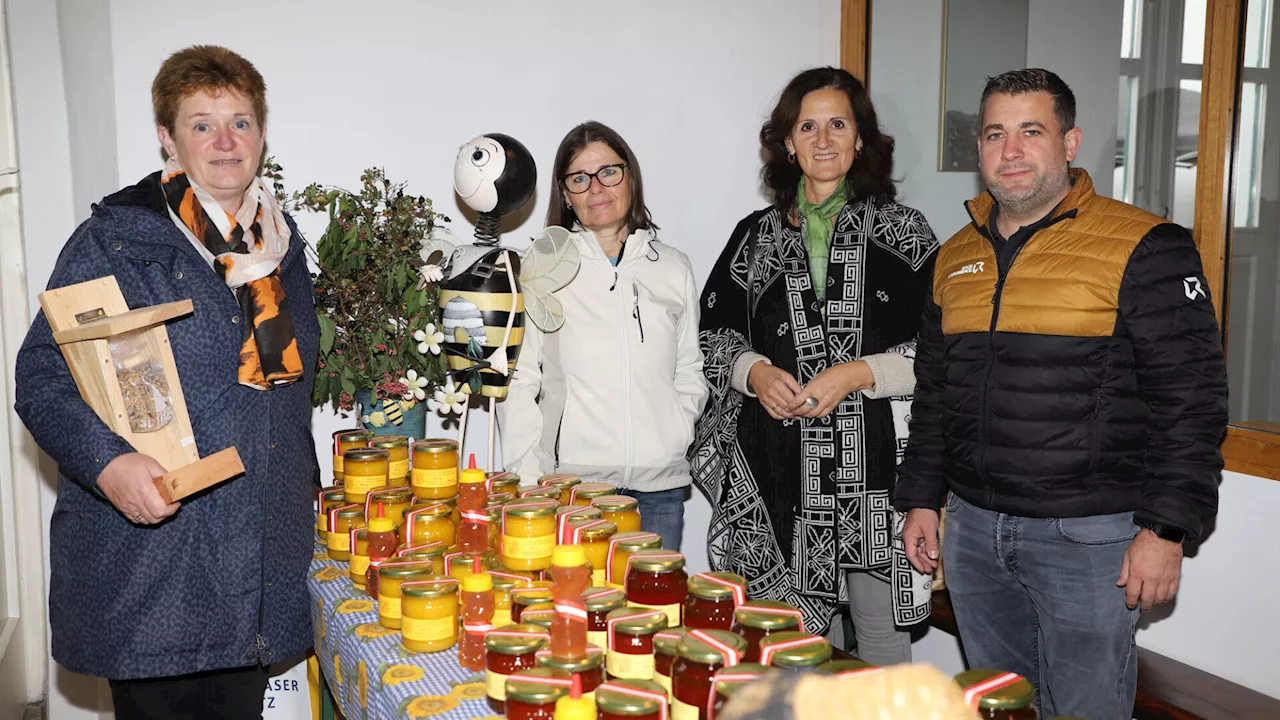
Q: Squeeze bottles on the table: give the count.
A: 5